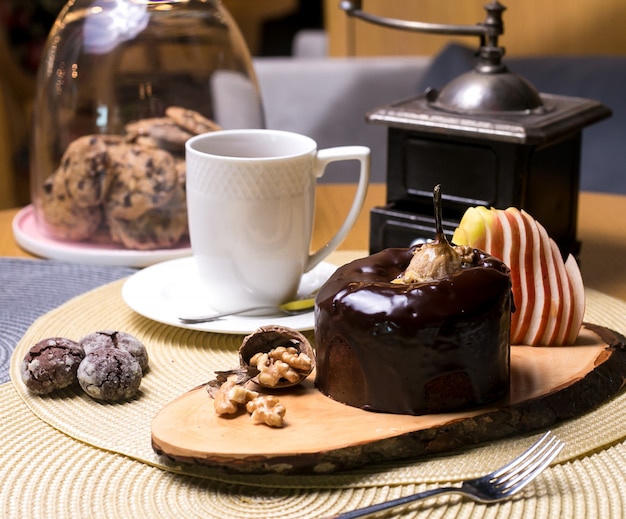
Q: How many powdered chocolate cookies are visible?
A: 3